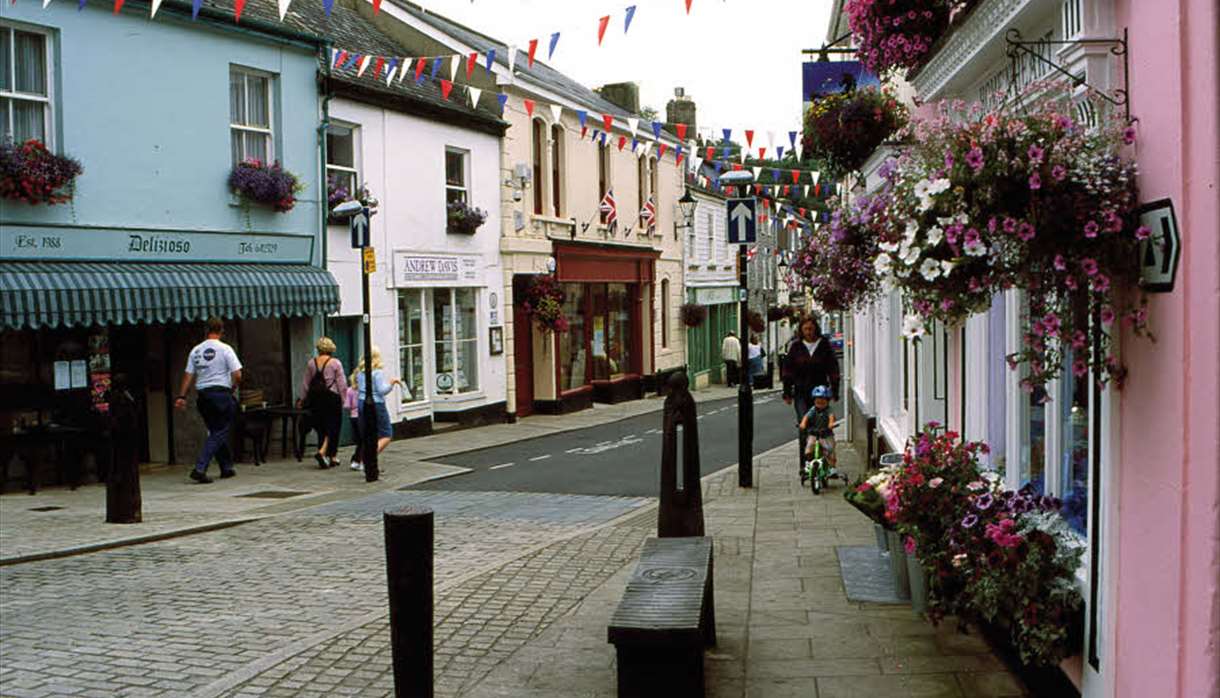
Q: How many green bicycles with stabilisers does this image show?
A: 1